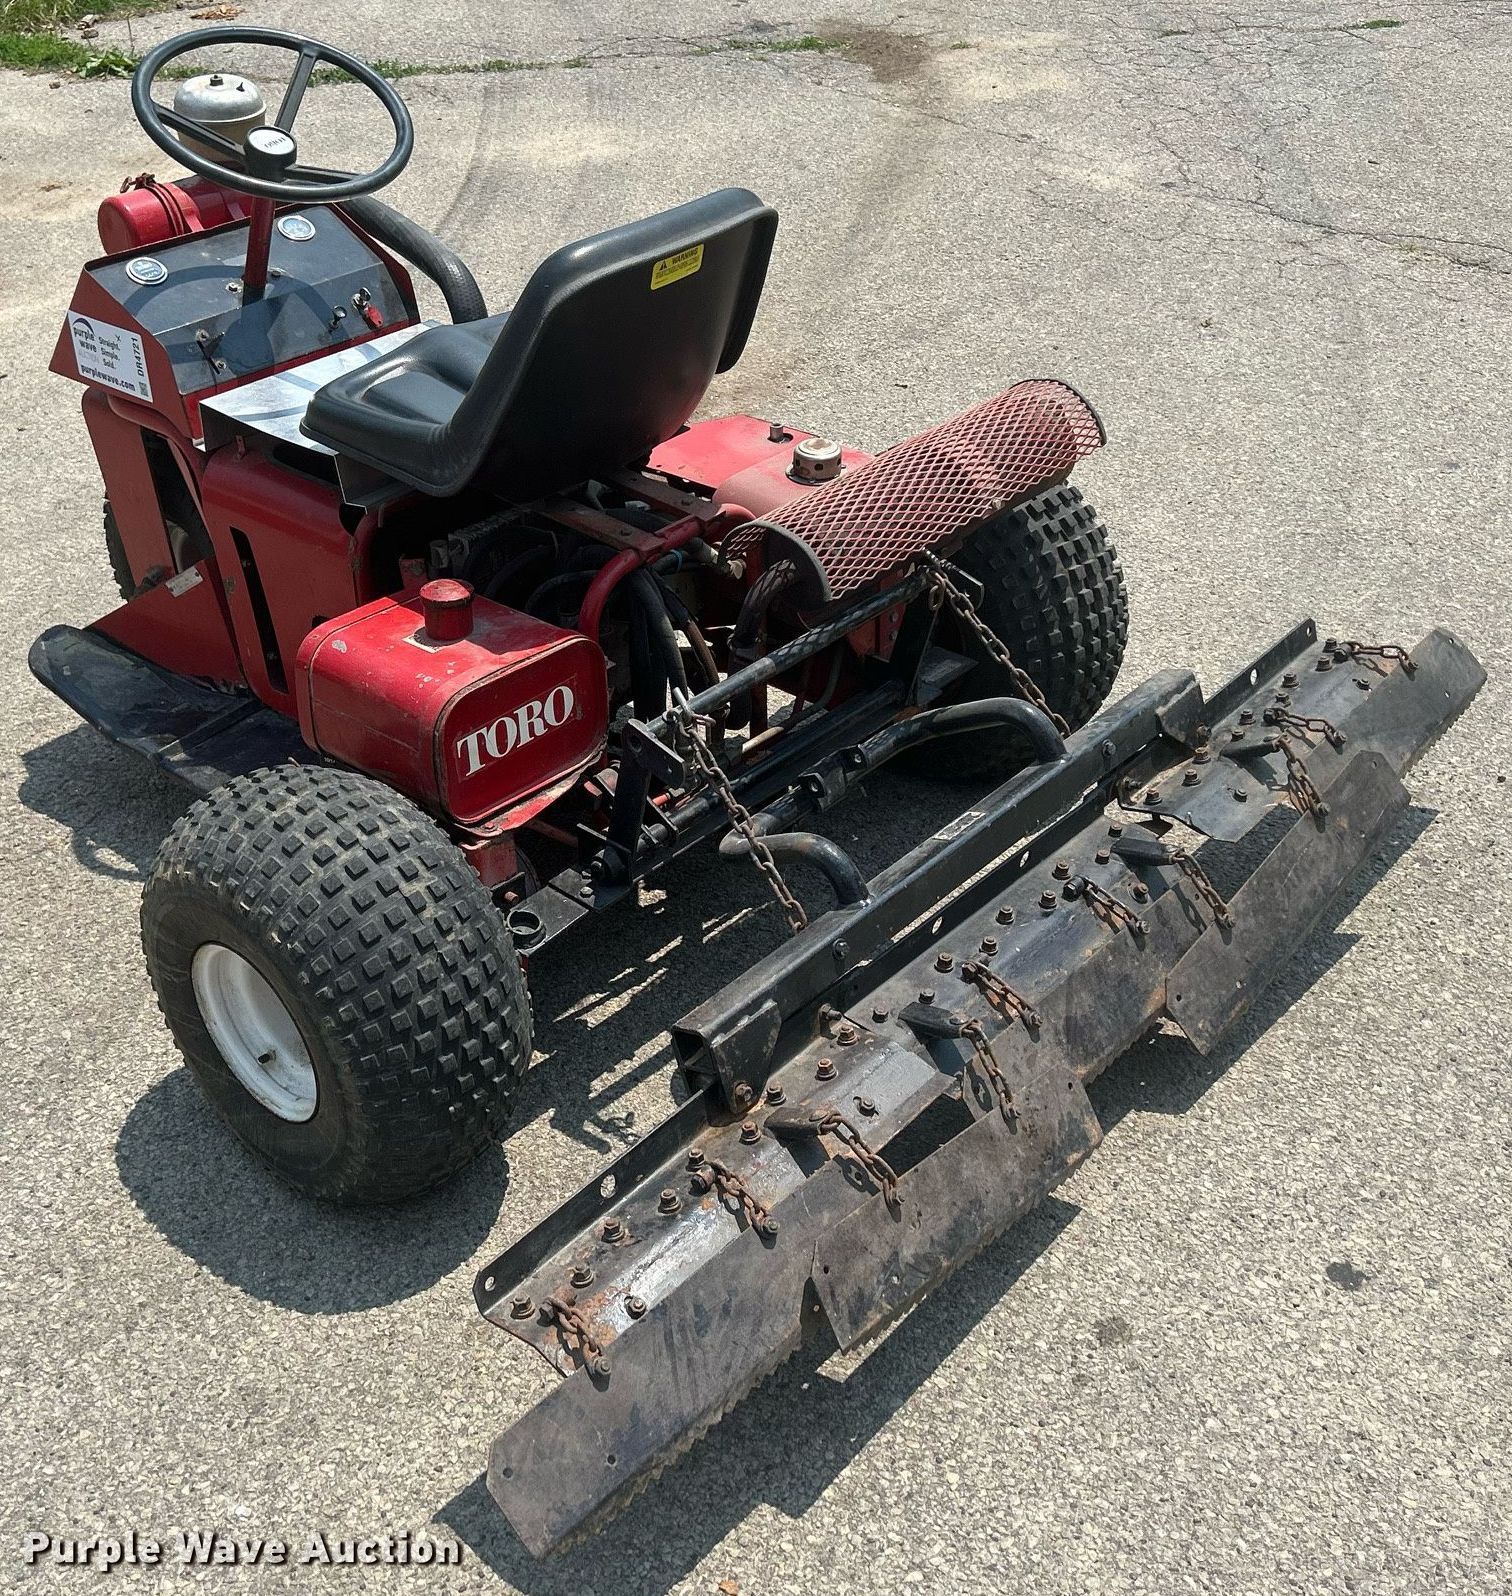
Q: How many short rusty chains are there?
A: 10